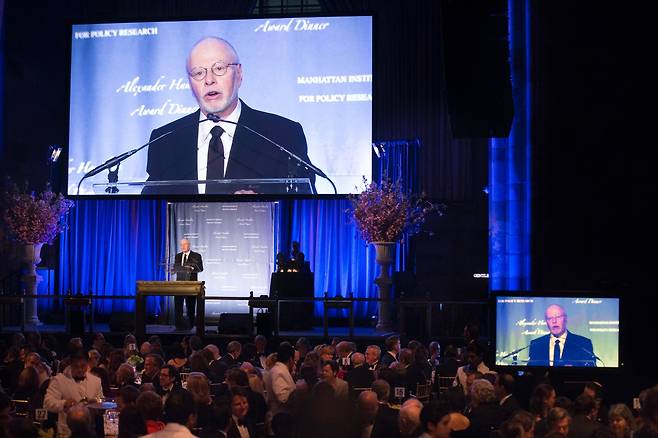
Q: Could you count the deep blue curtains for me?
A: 2